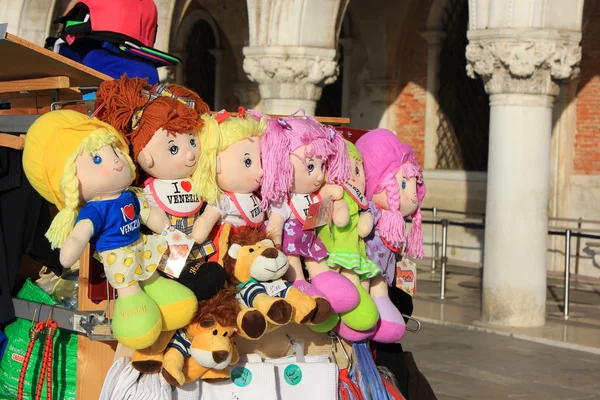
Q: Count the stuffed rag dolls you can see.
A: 6